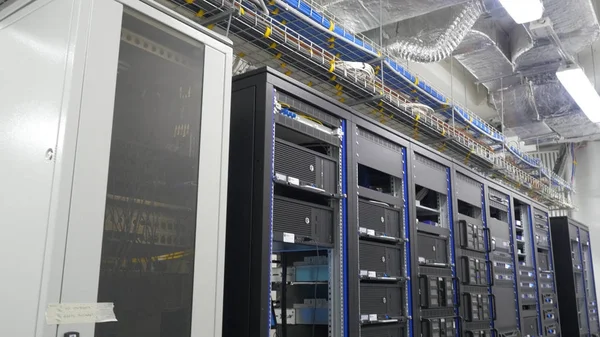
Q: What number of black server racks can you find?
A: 9